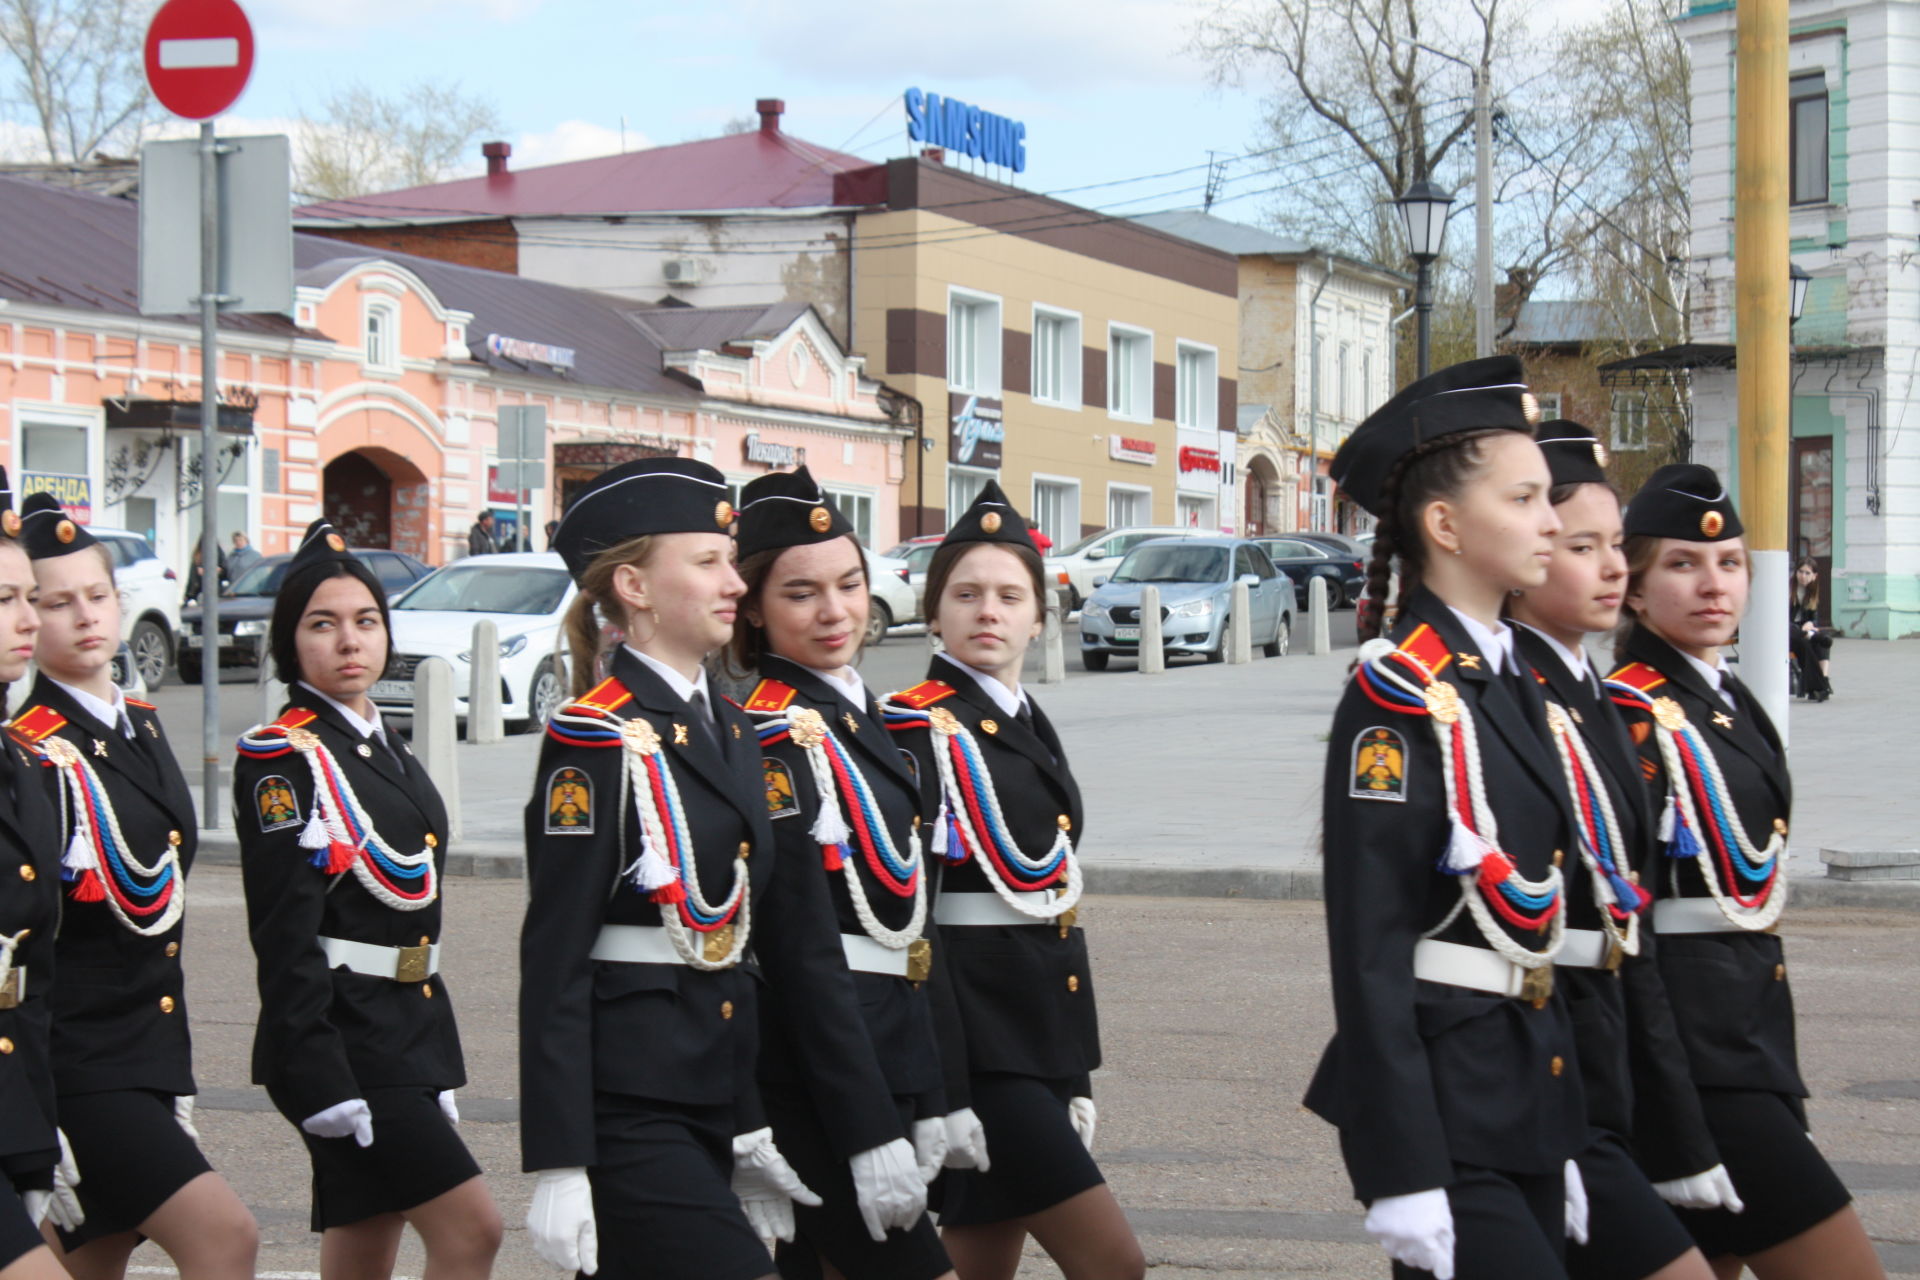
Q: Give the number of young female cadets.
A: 9